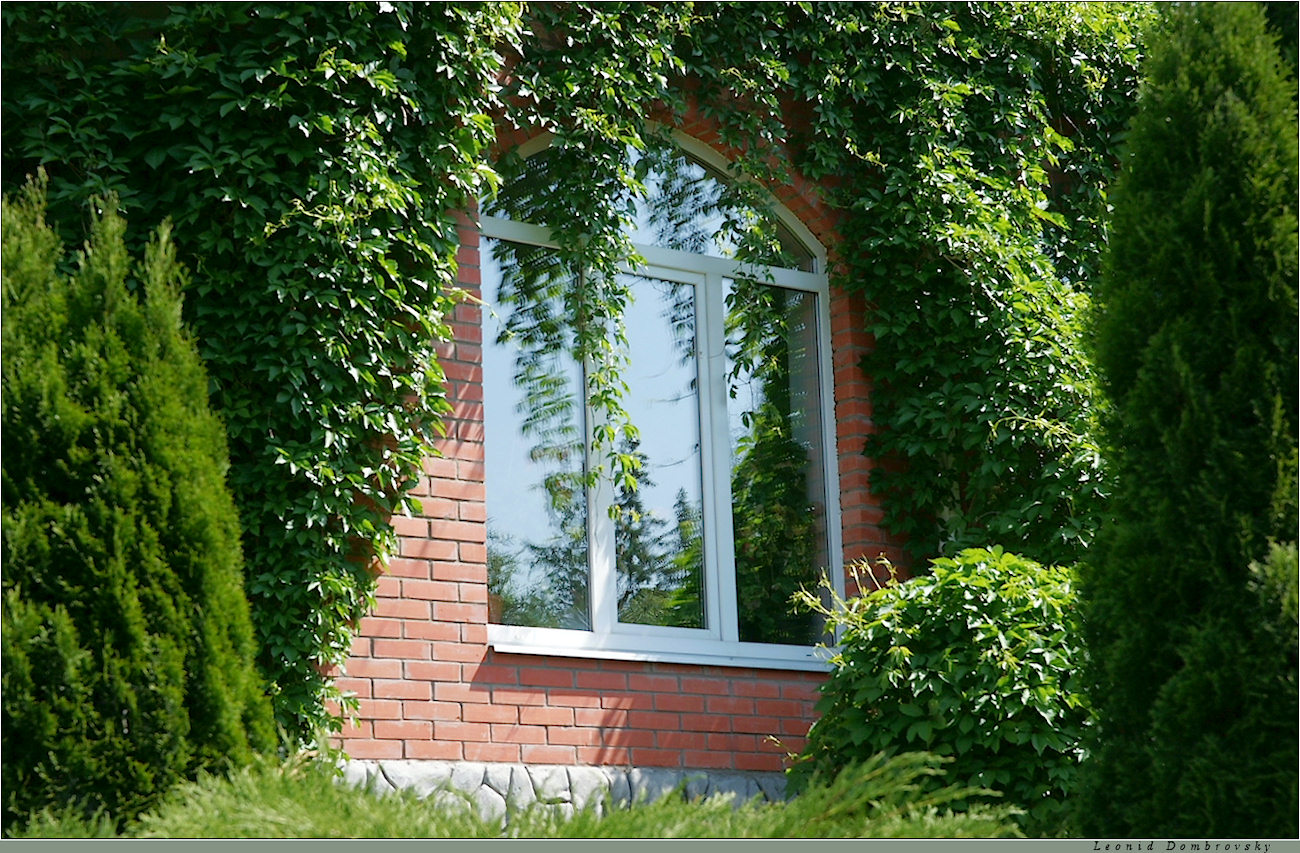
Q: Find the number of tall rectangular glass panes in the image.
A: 3